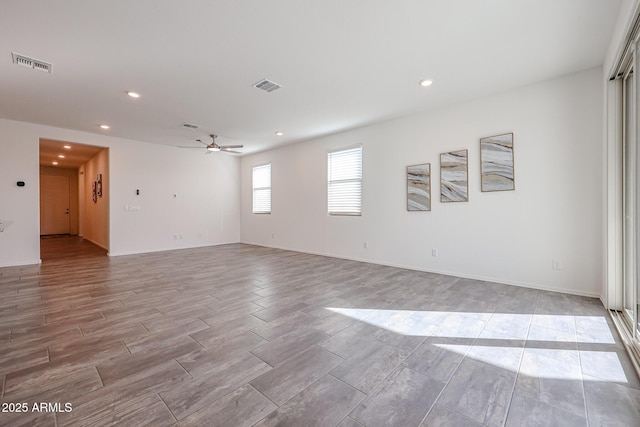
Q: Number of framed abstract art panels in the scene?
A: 3